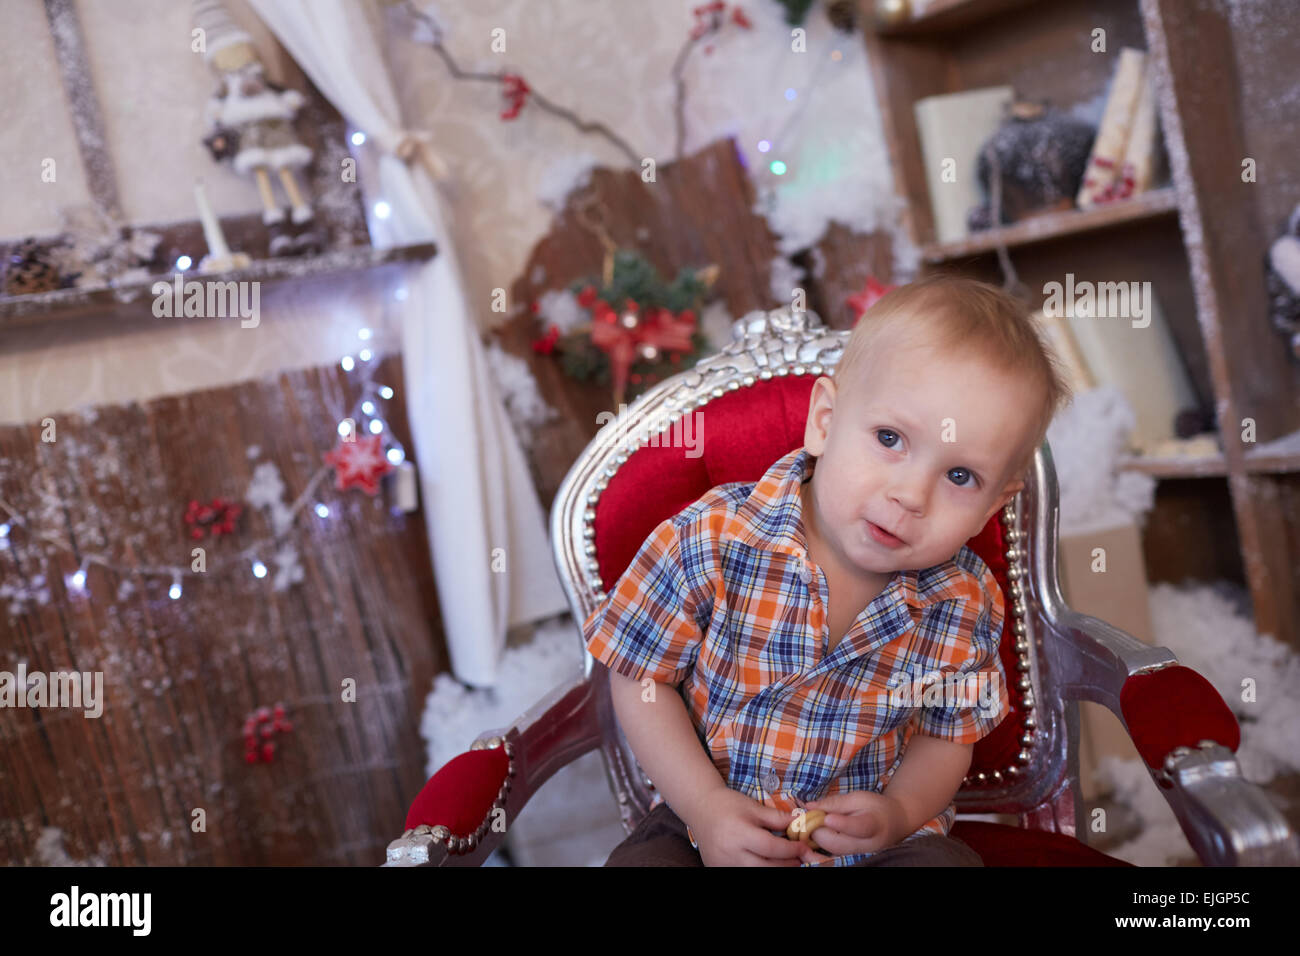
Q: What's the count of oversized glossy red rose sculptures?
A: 0